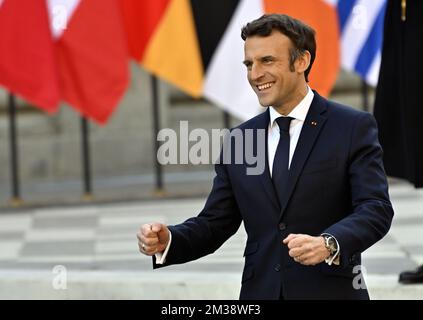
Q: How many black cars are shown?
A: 0